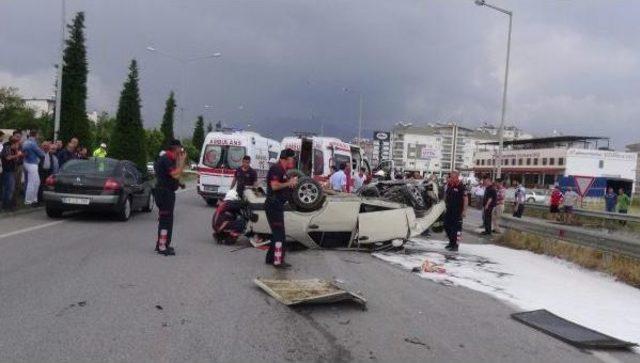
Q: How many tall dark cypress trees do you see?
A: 4